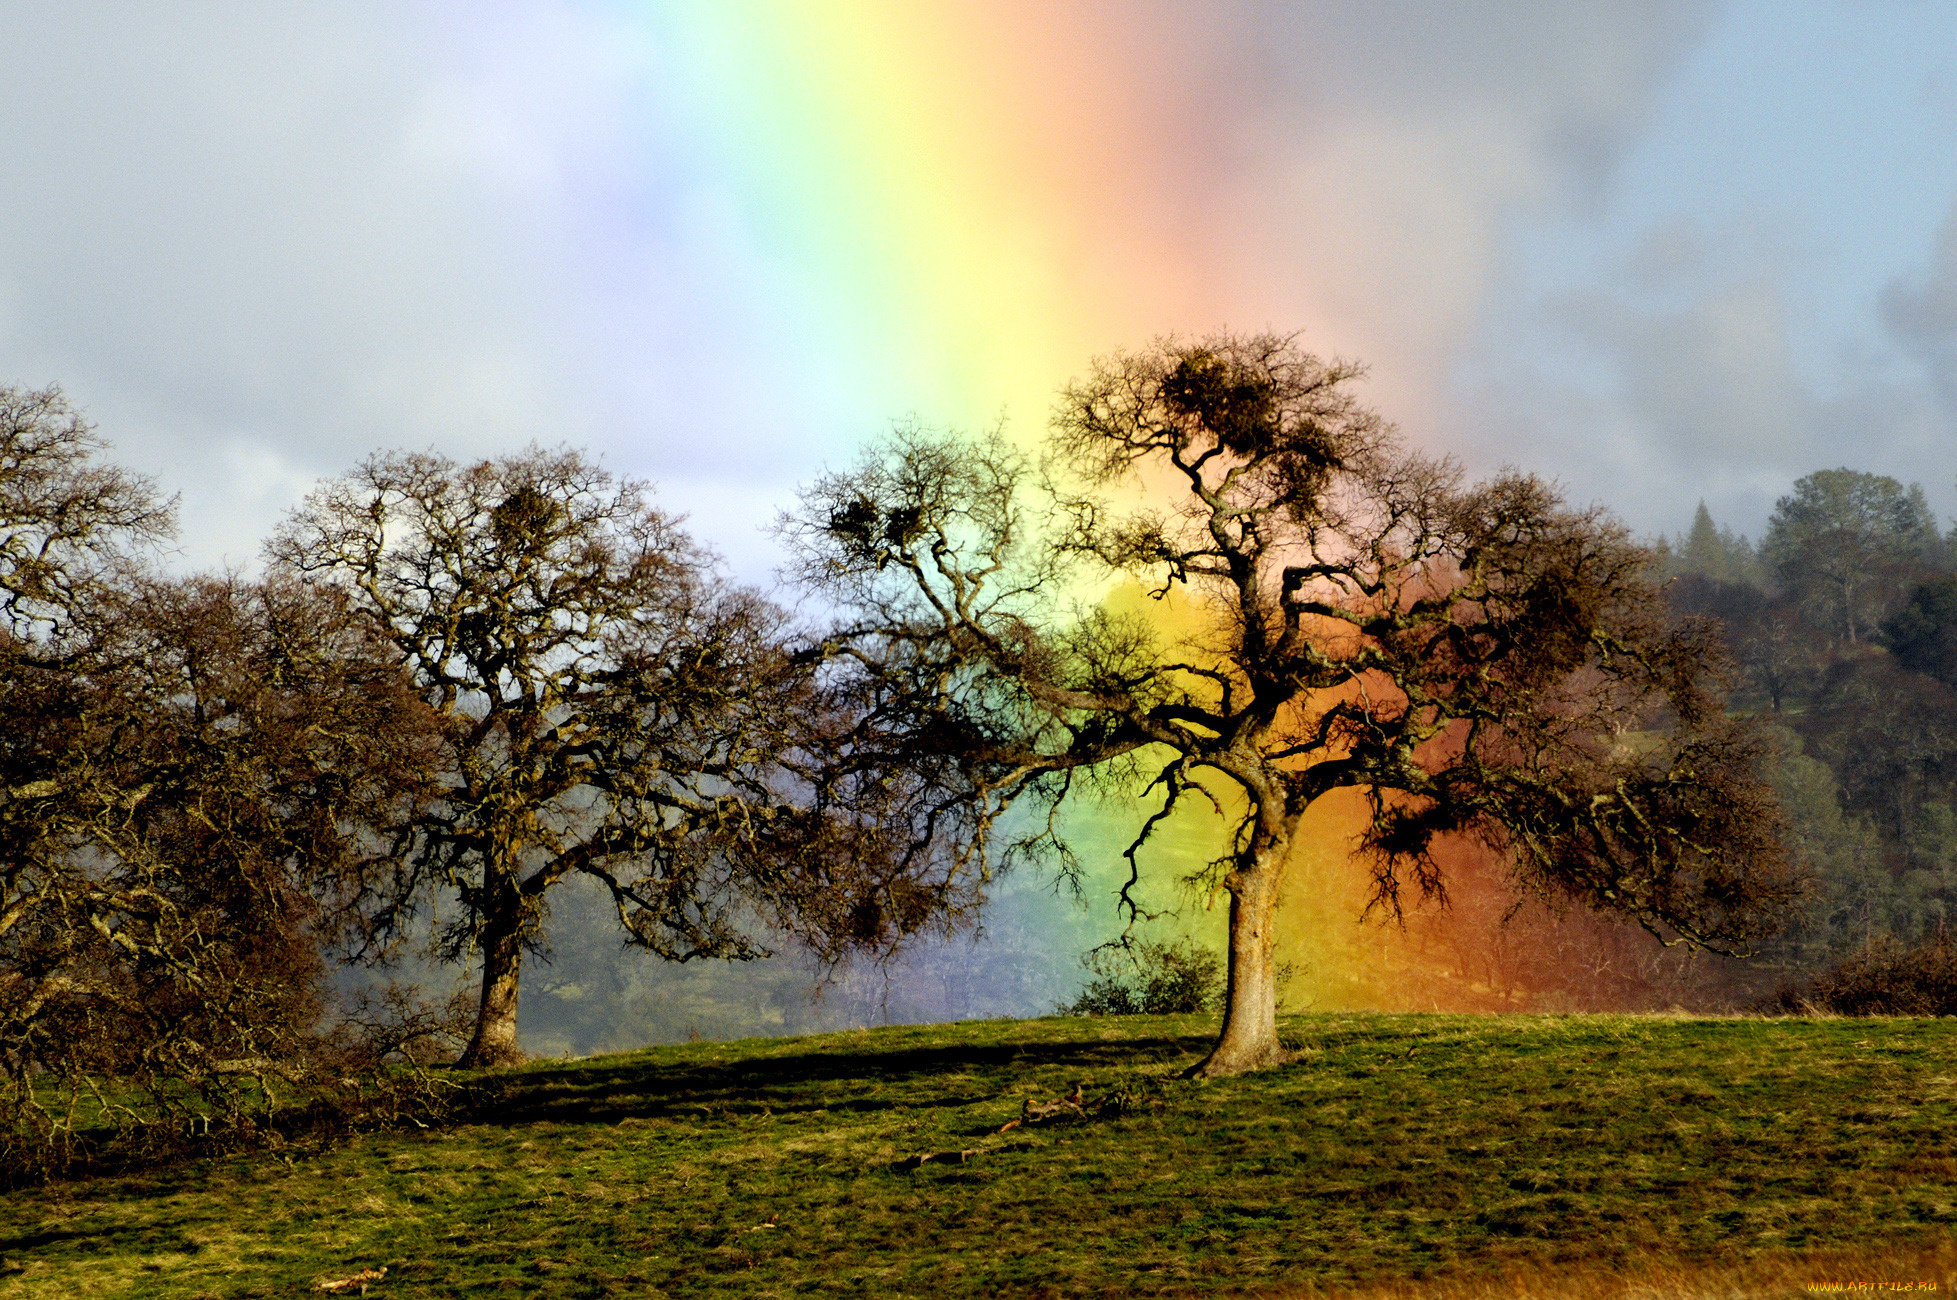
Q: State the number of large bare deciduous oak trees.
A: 3